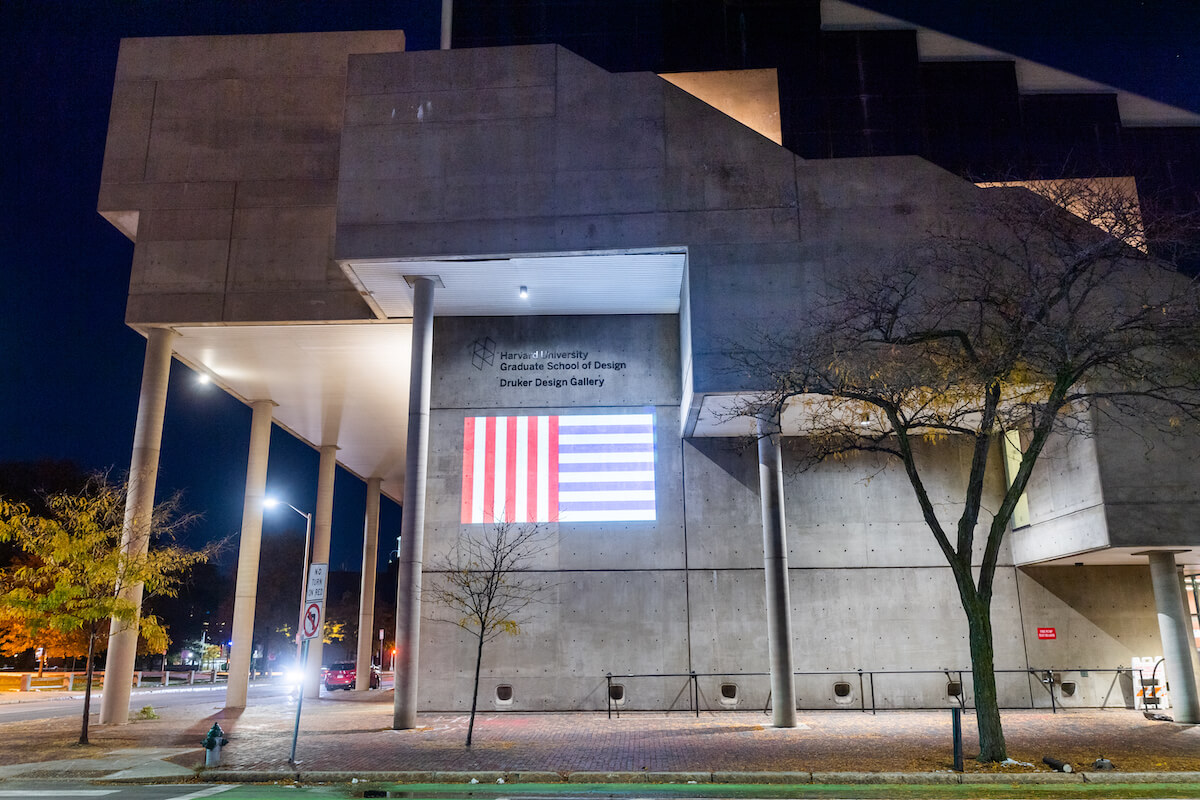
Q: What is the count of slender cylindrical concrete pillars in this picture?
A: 7